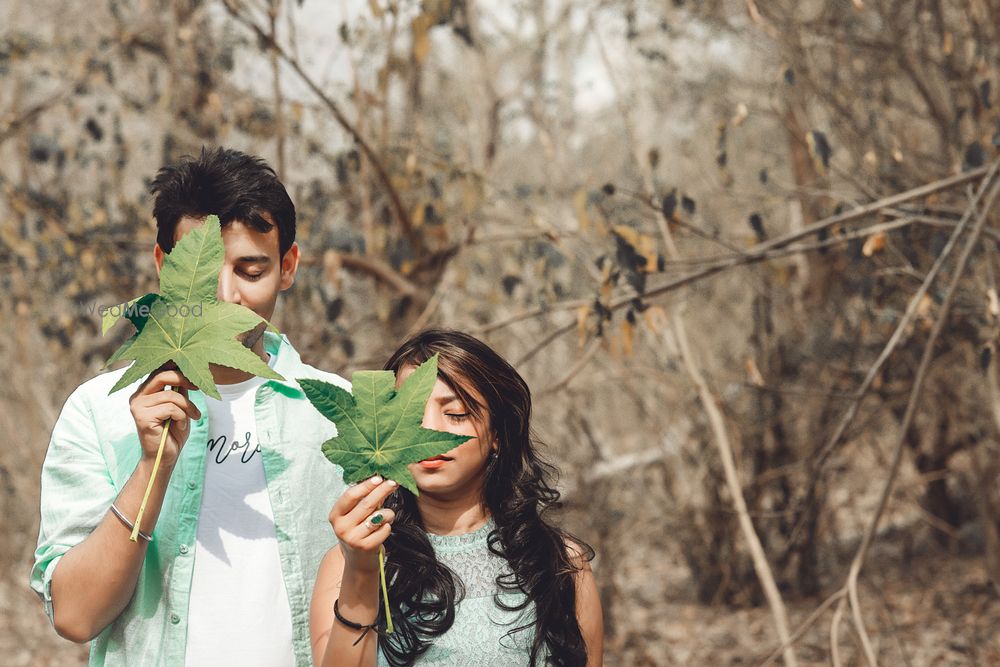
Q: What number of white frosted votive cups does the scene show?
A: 0